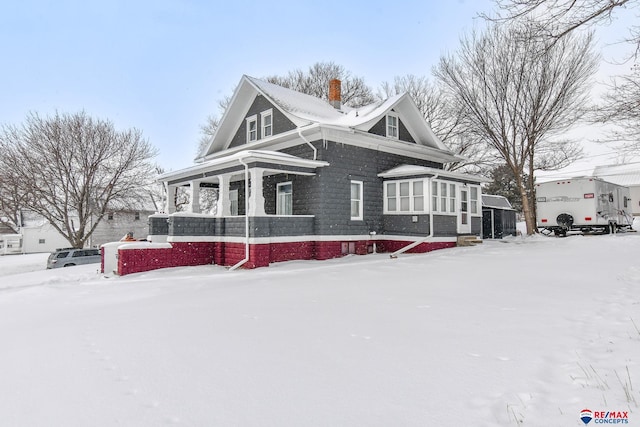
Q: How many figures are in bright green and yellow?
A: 0